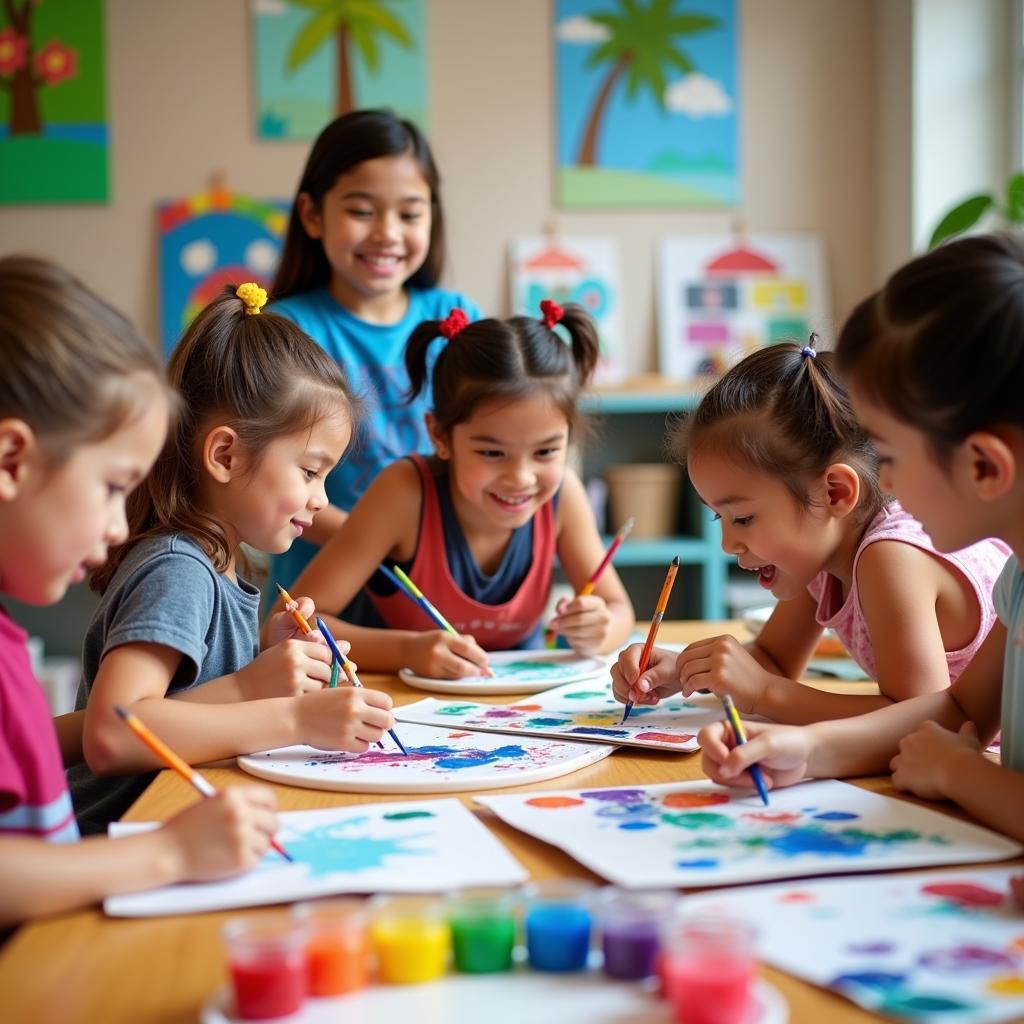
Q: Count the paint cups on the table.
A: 7